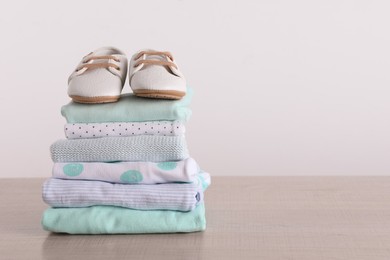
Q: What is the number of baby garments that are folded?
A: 6